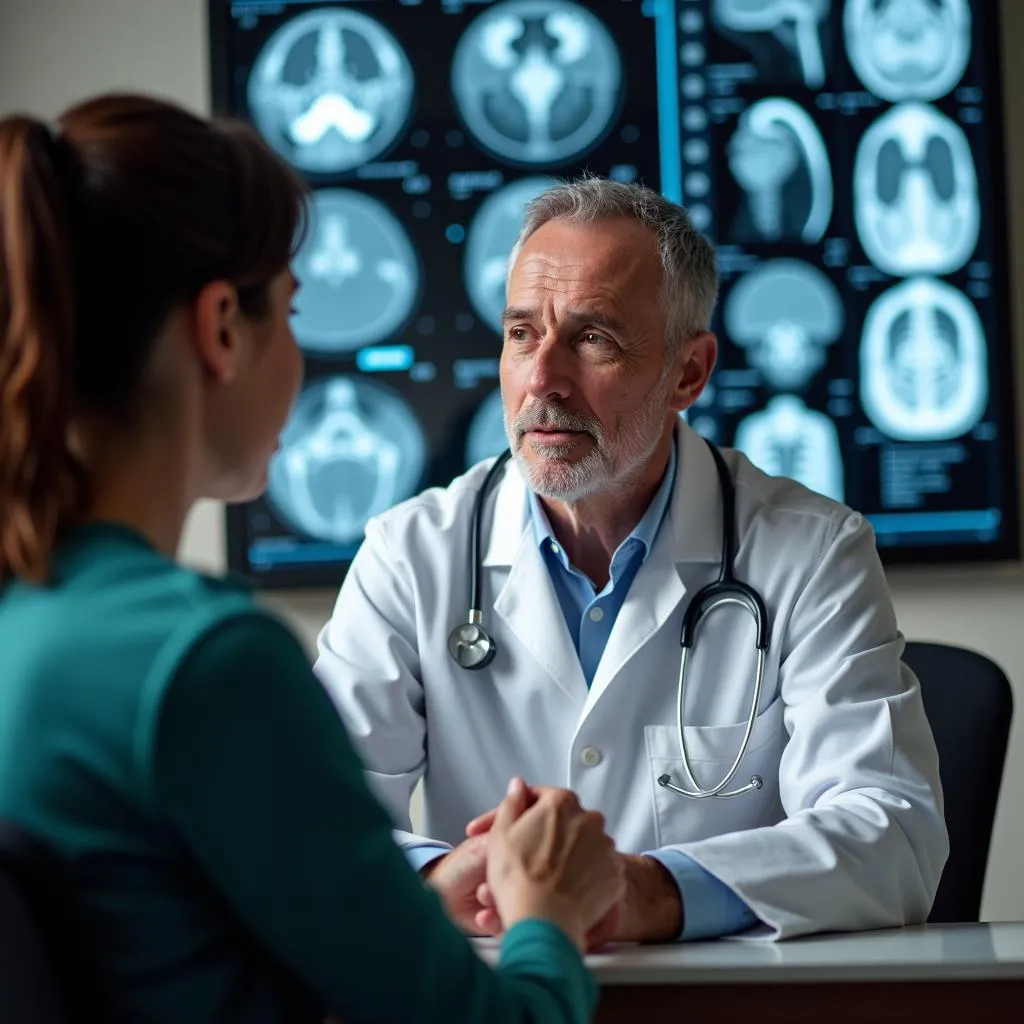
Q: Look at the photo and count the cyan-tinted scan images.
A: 13